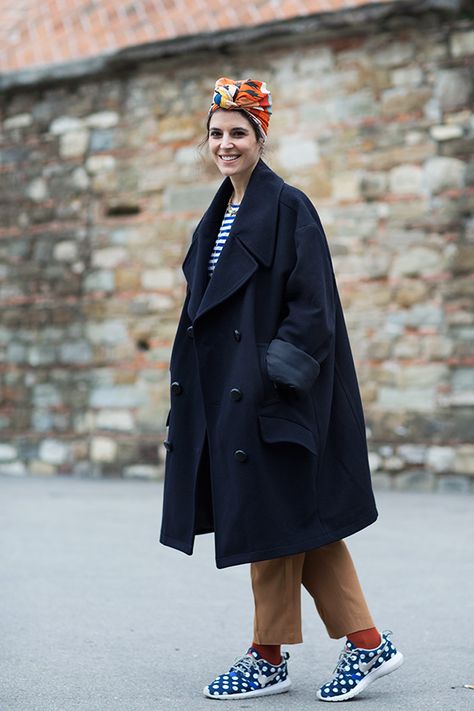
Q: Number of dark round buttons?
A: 6